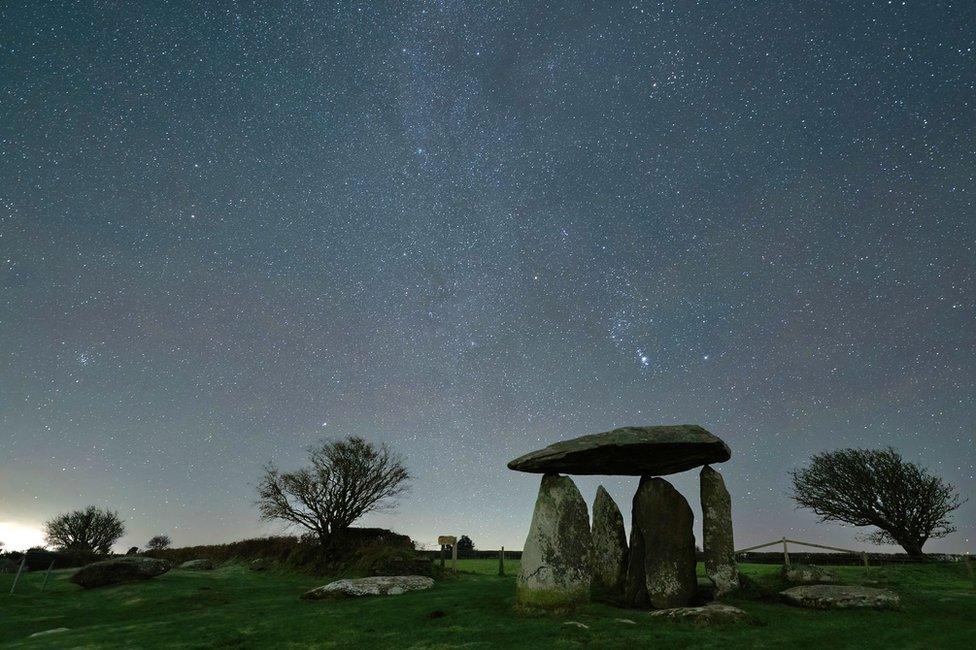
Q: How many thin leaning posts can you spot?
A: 2